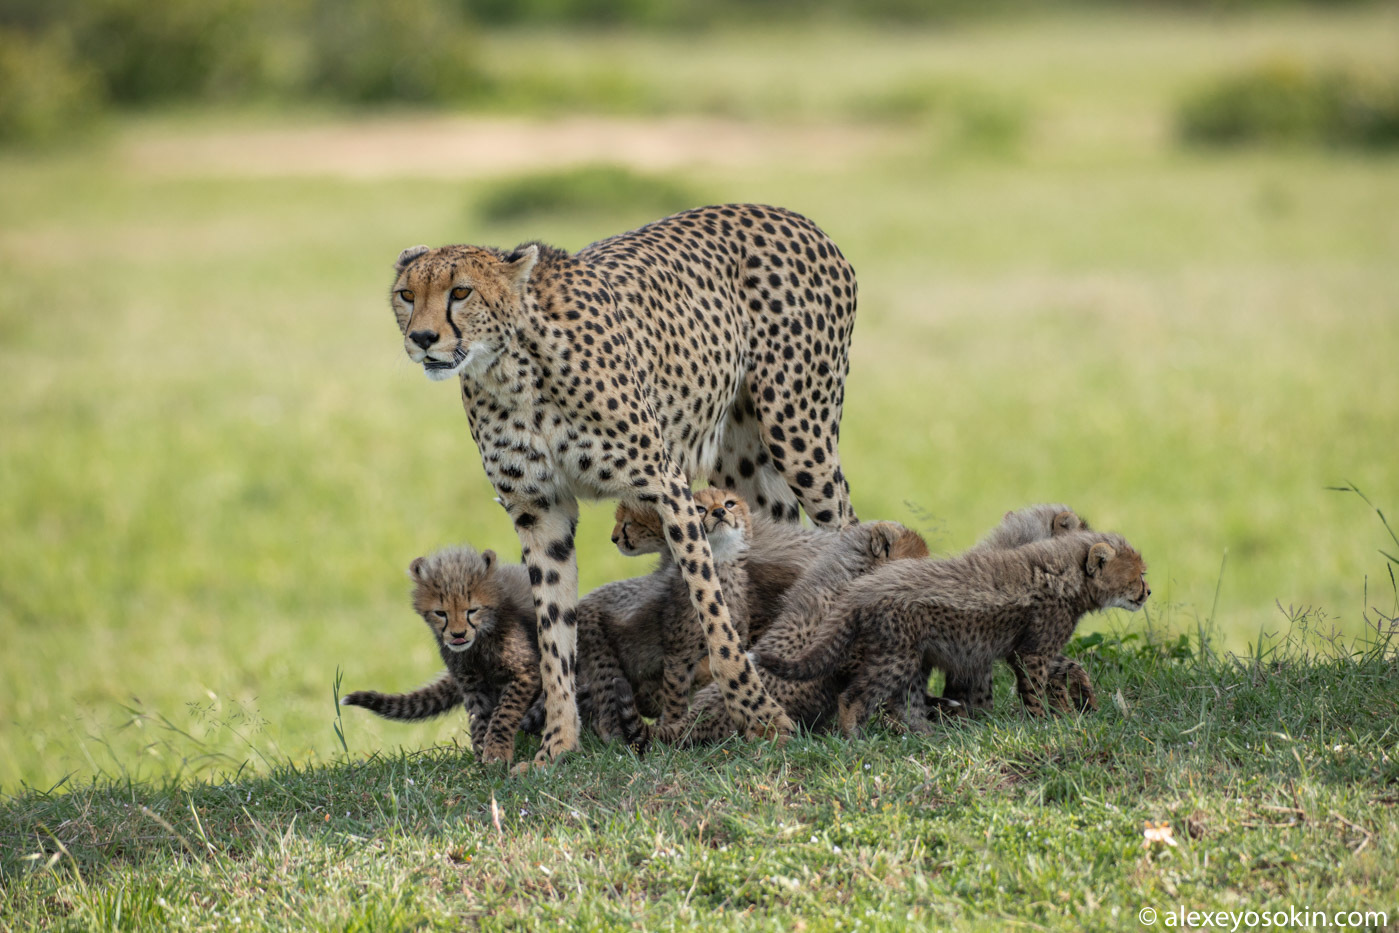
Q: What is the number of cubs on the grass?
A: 6